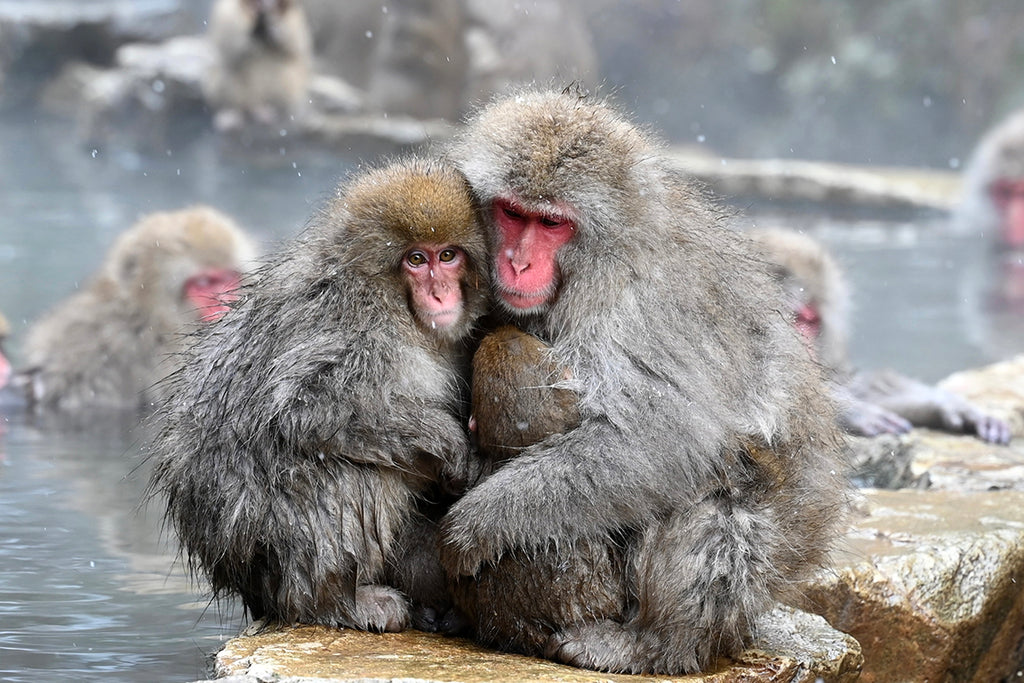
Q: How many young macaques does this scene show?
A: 2